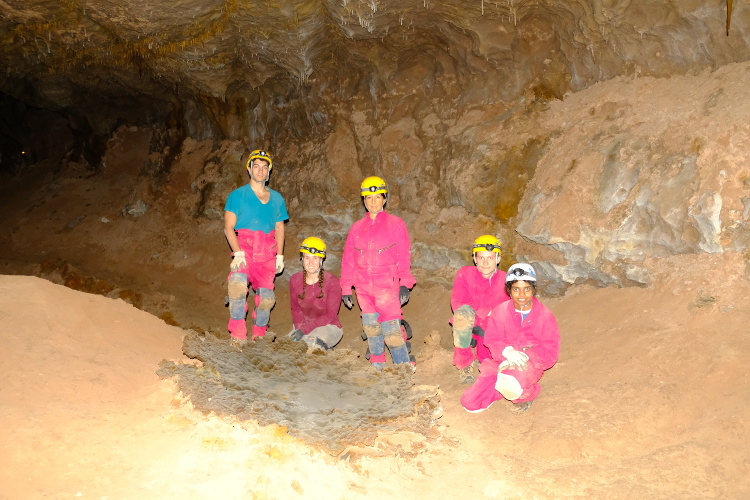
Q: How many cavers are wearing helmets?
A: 5